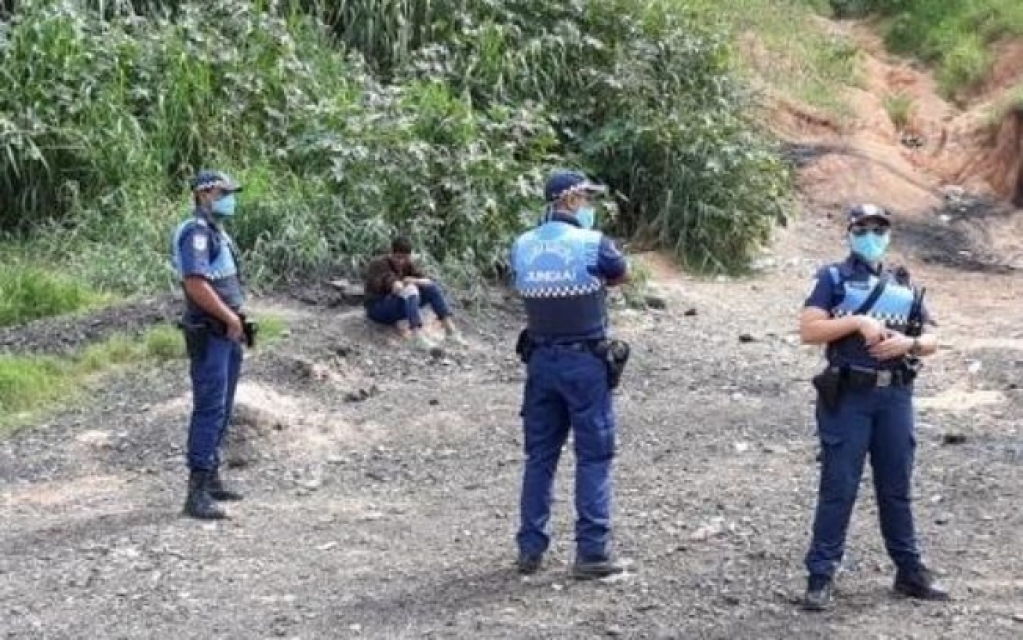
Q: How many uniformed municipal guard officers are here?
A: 3